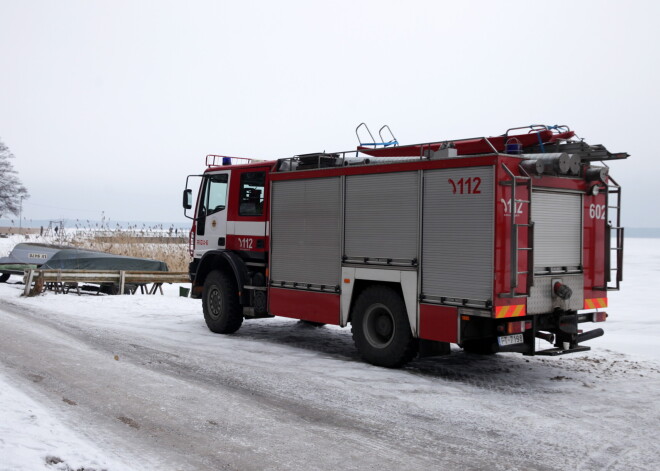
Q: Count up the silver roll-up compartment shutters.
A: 4